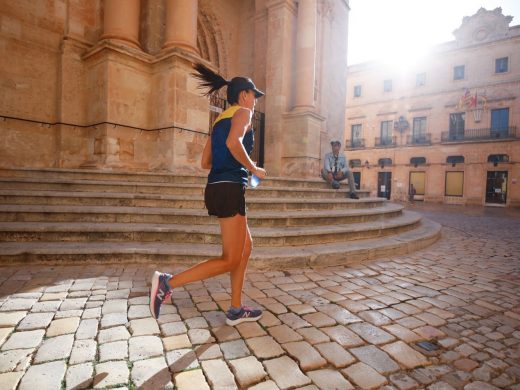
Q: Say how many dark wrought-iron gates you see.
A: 1